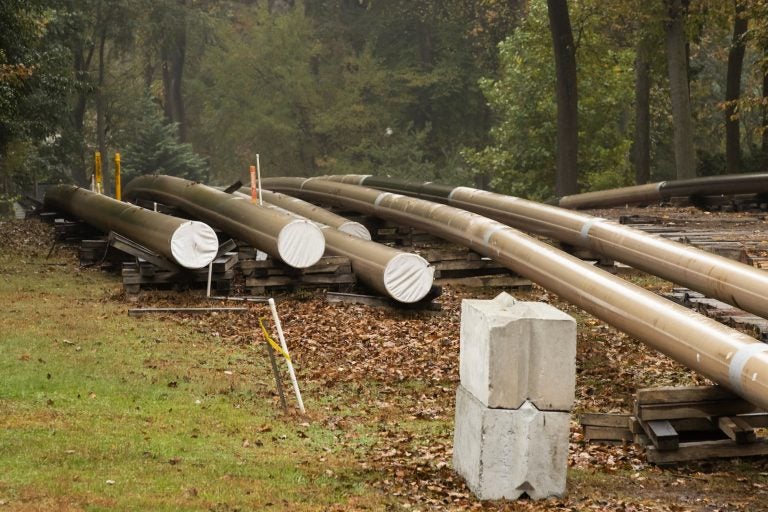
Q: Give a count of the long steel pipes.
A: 7